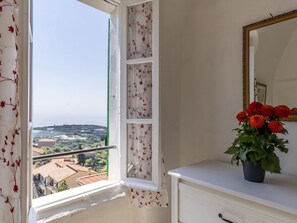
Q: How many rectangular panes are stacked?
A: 3